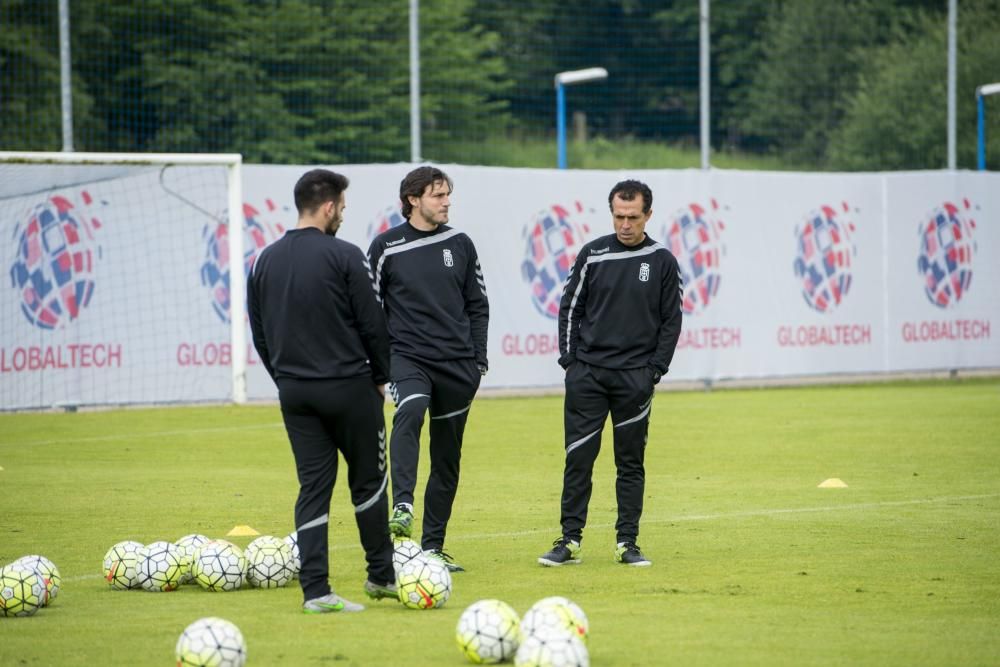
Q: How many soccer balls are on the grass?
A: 14